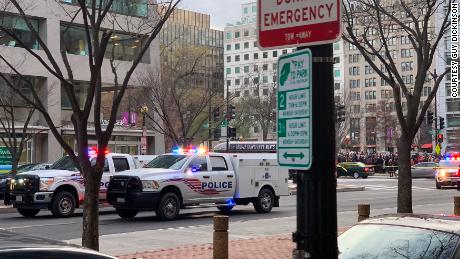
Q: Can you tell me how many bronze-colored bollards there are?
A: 3